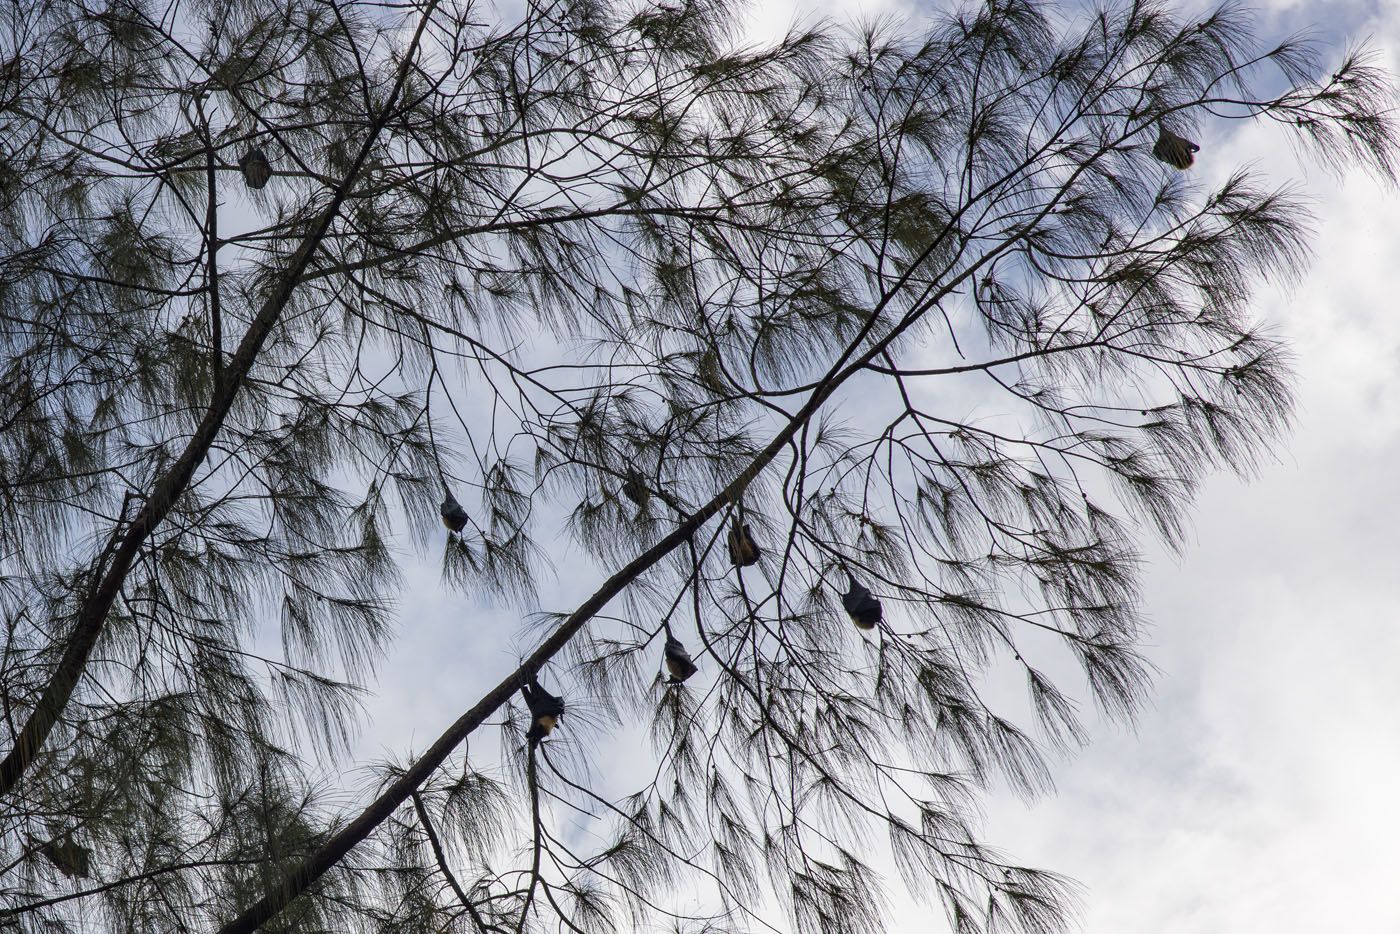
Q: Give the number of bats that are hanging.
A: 9